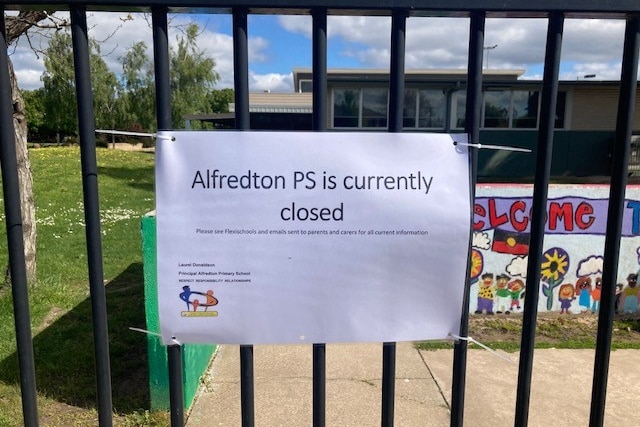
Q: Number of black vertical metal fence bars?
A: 9